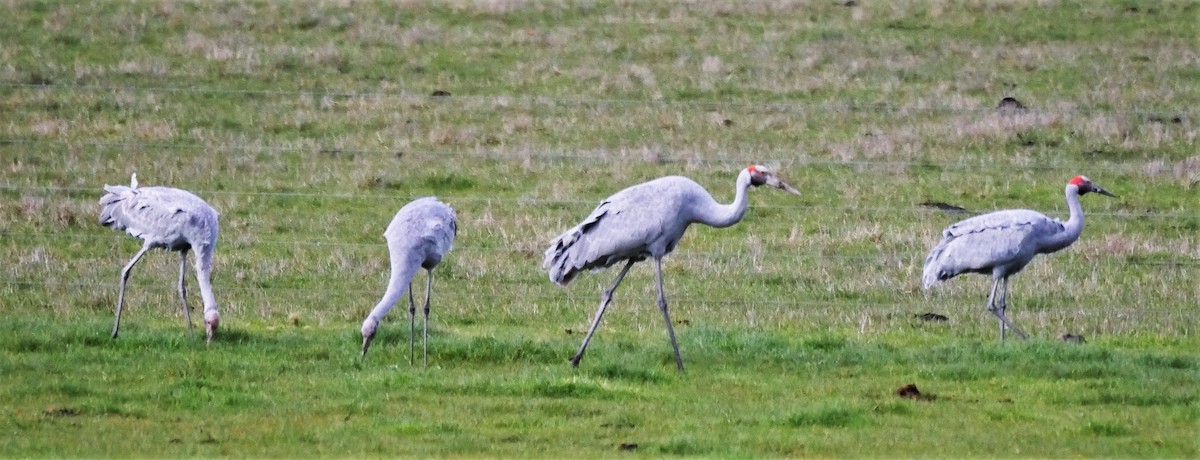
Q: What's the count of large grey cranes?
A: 4